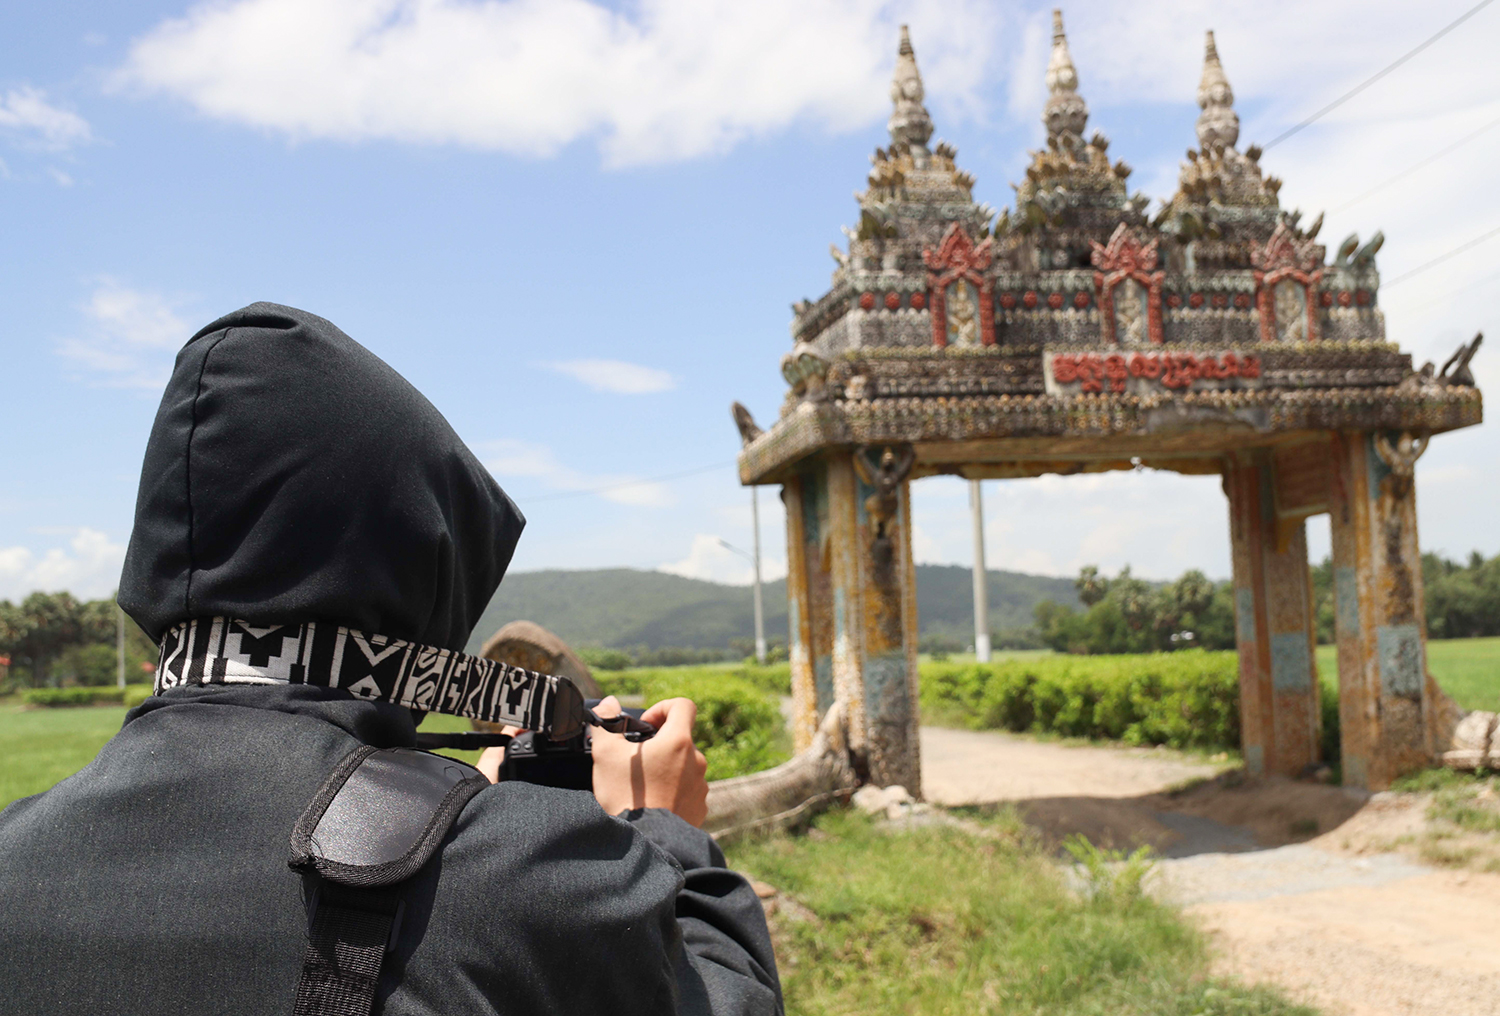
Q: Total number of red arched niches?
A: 3